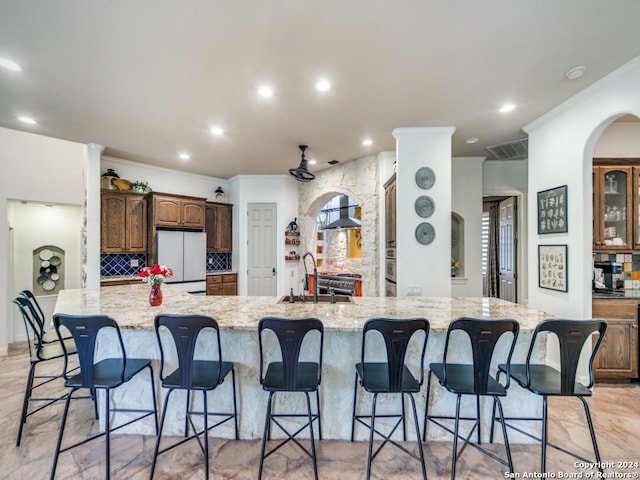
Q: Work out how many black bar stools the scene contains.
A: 8